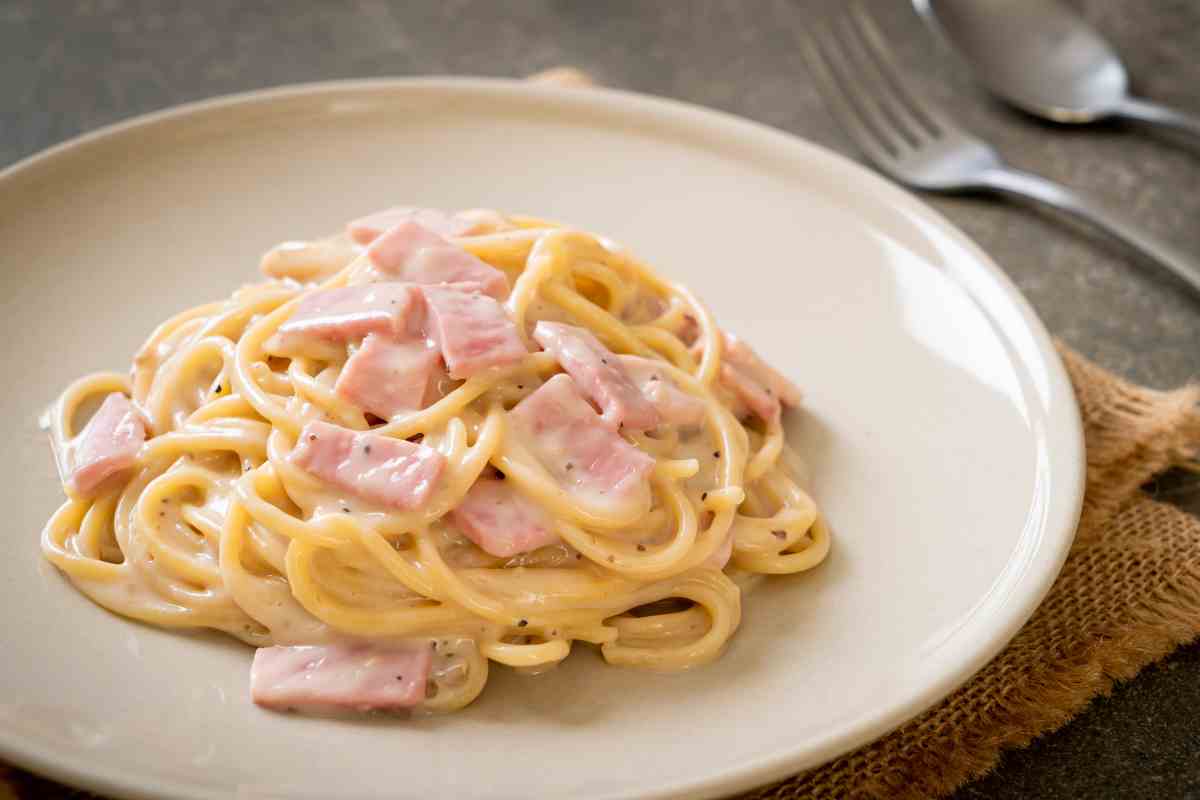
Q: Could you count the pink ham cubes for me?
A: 13